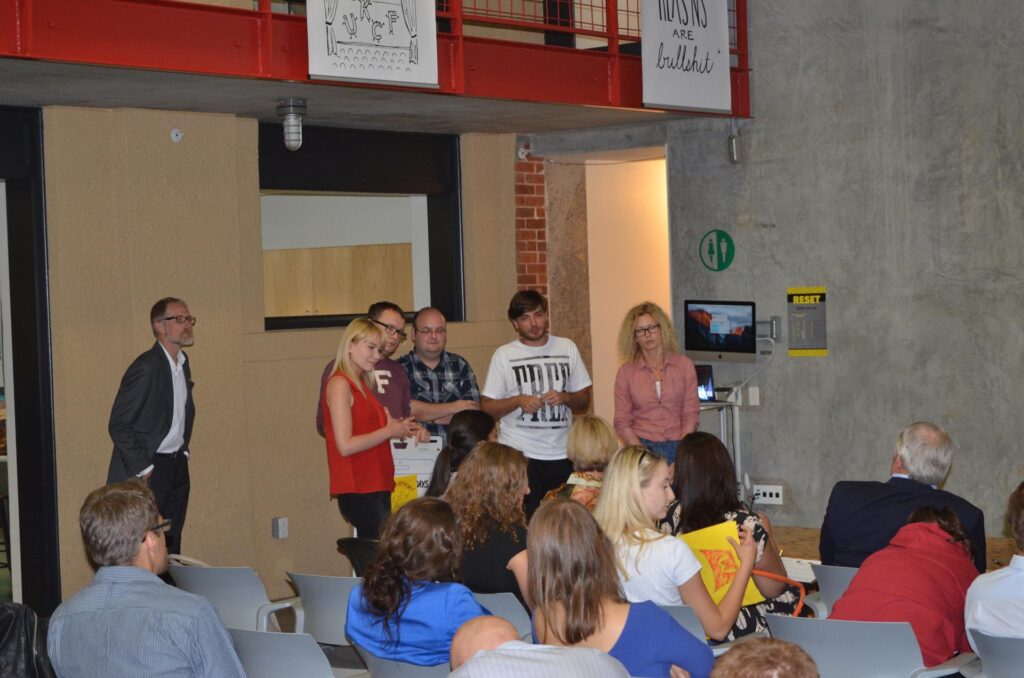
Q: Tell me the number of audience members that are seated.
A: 13